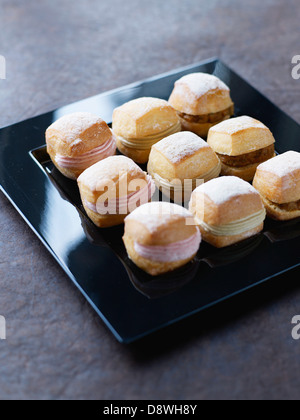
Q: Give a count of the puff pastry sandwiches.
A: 9